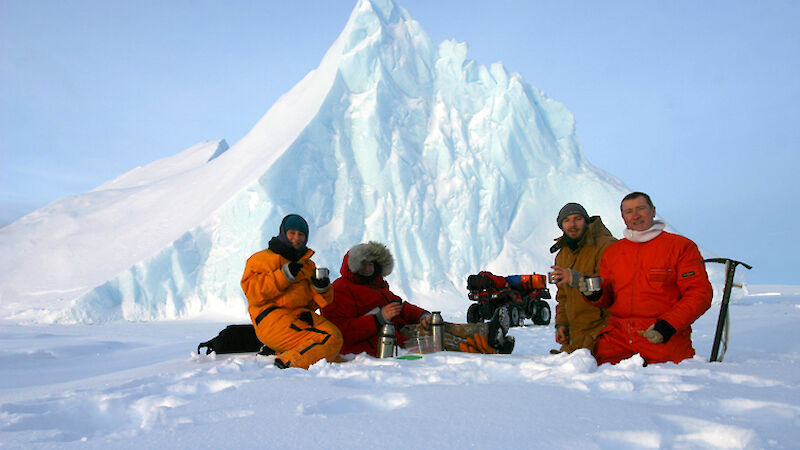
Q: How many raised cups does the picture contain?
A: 3